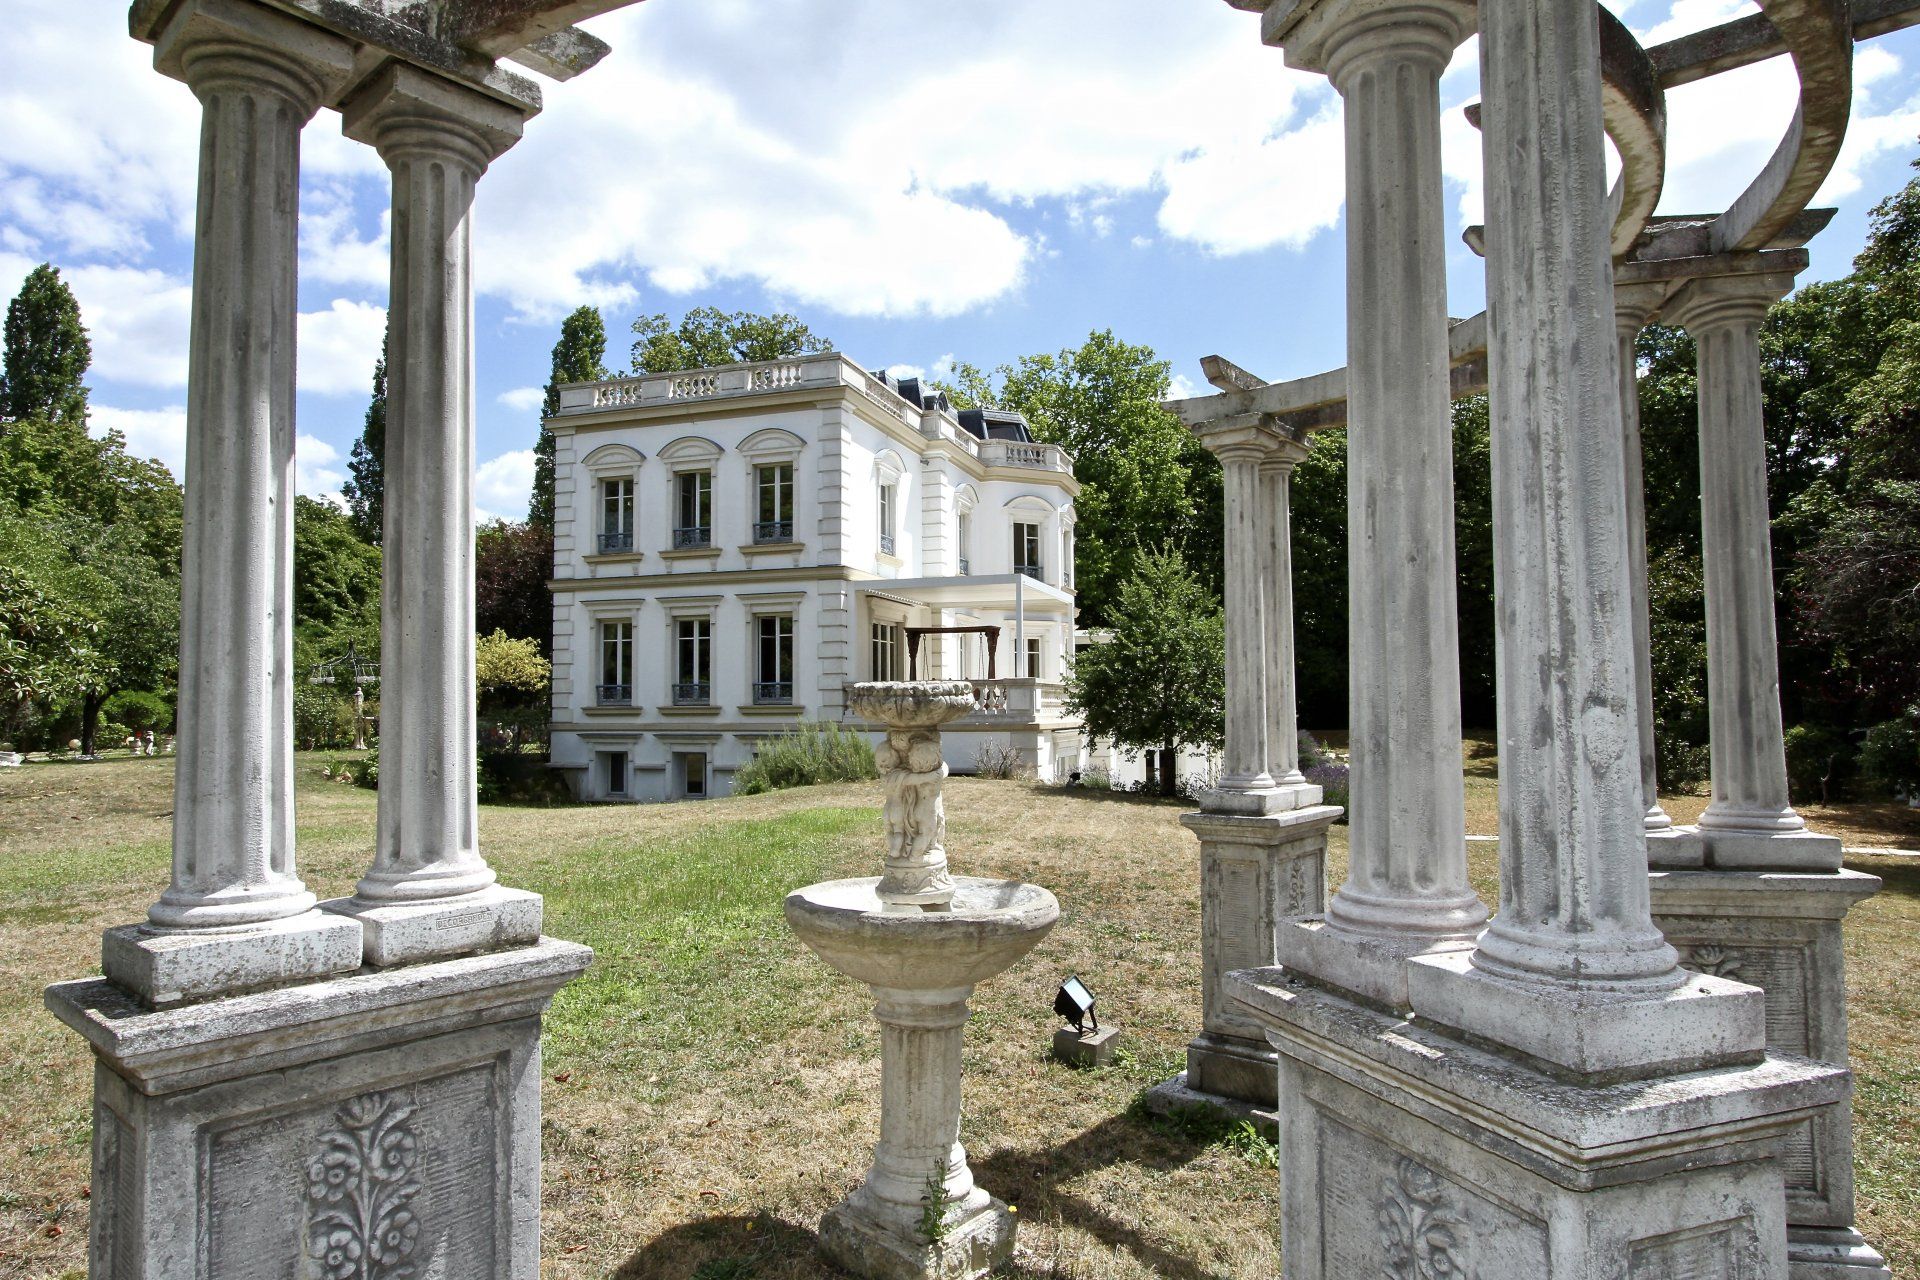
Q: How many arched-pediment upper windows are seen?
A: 7